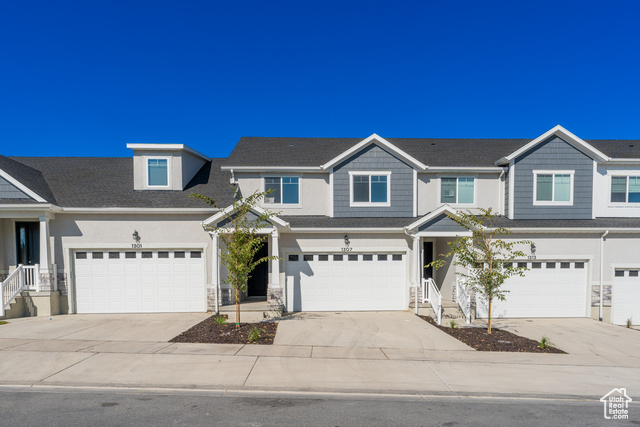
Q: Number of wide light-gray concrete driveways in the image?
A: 3